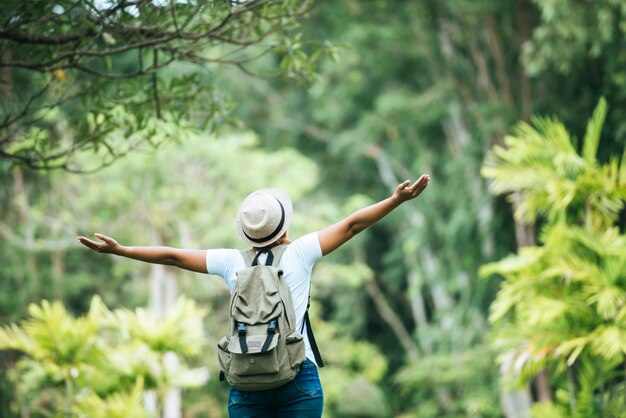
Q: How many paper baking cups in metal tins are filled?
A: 0